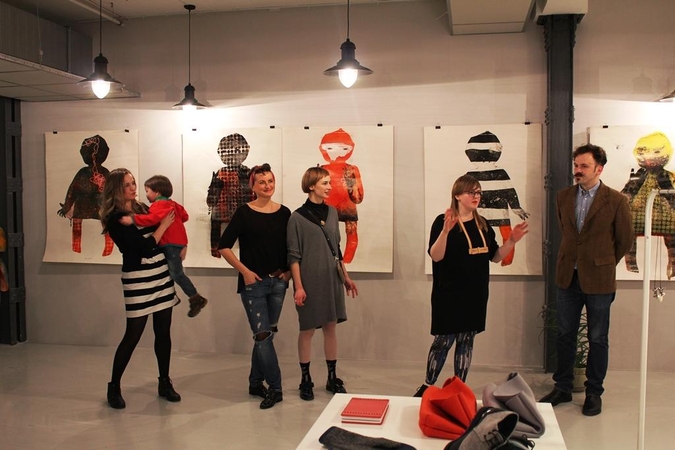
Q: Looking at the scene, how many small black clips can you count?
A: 9